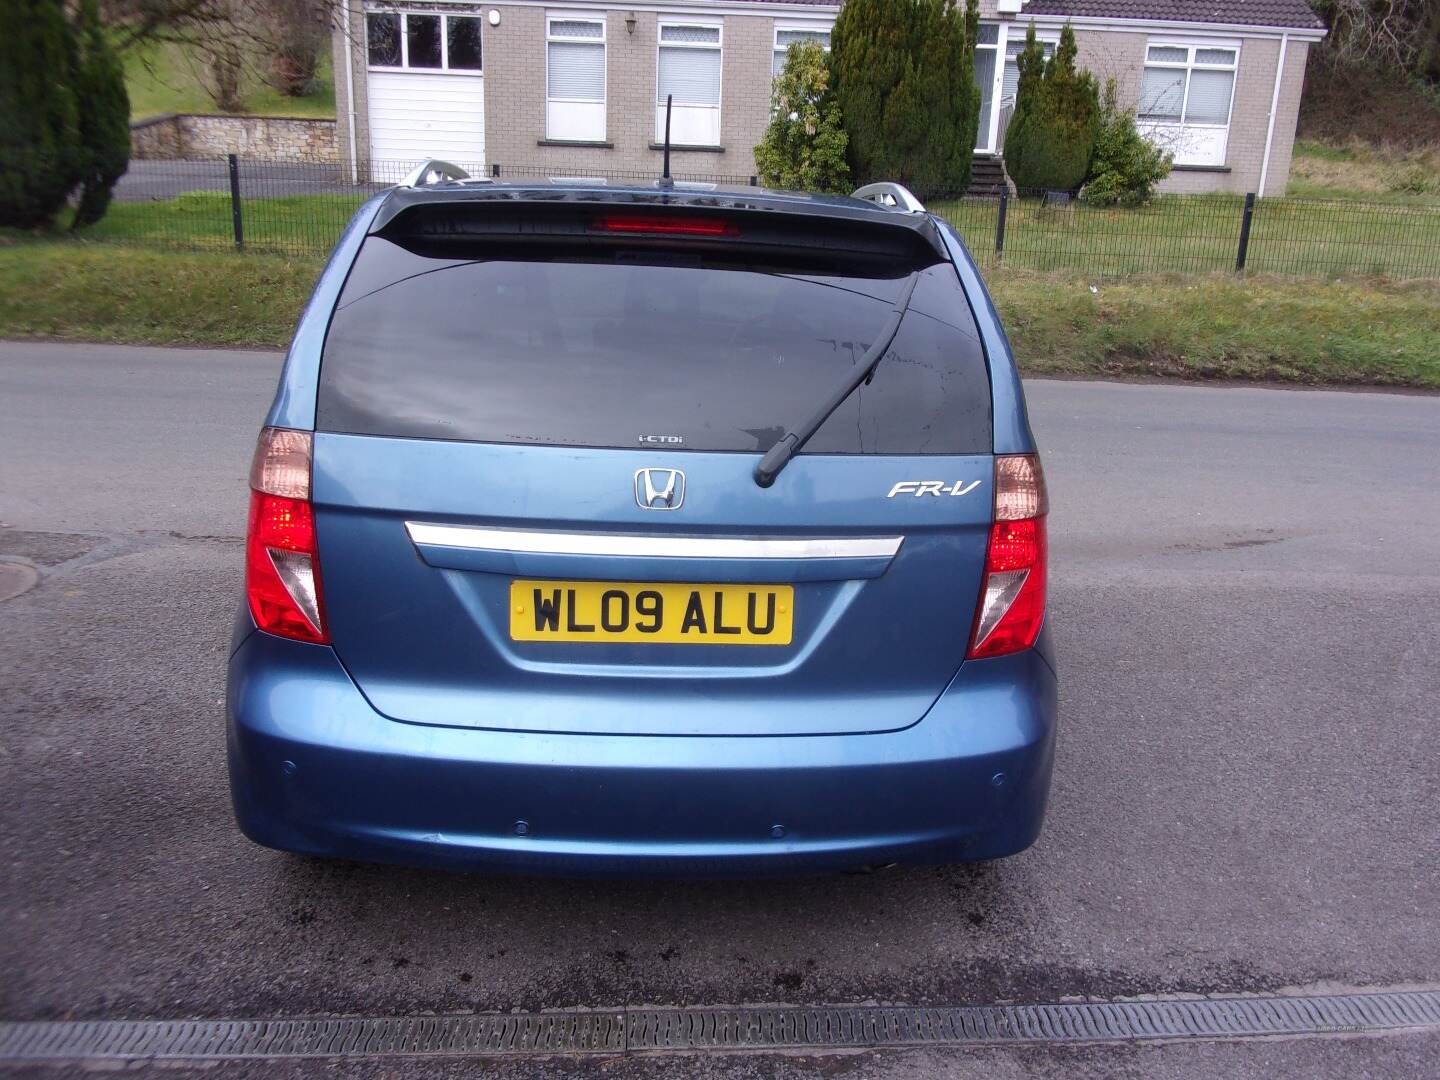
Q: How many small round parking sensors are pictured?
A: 4